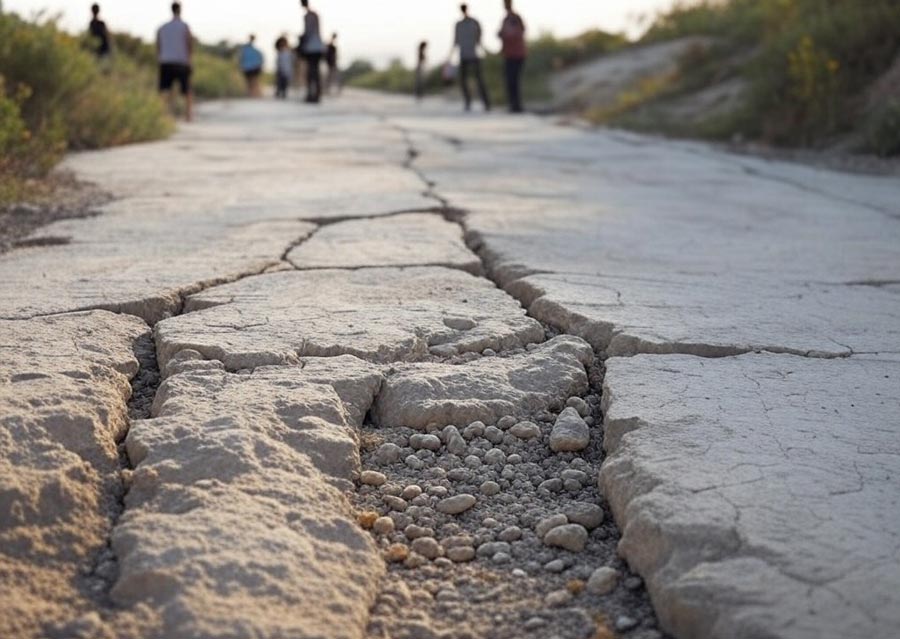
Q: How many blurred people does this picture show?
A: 9